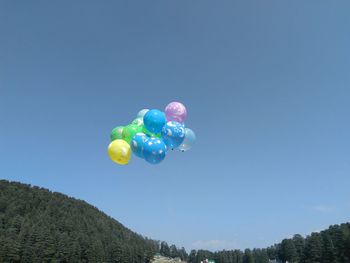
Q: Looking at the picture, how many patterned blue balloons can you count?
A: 3